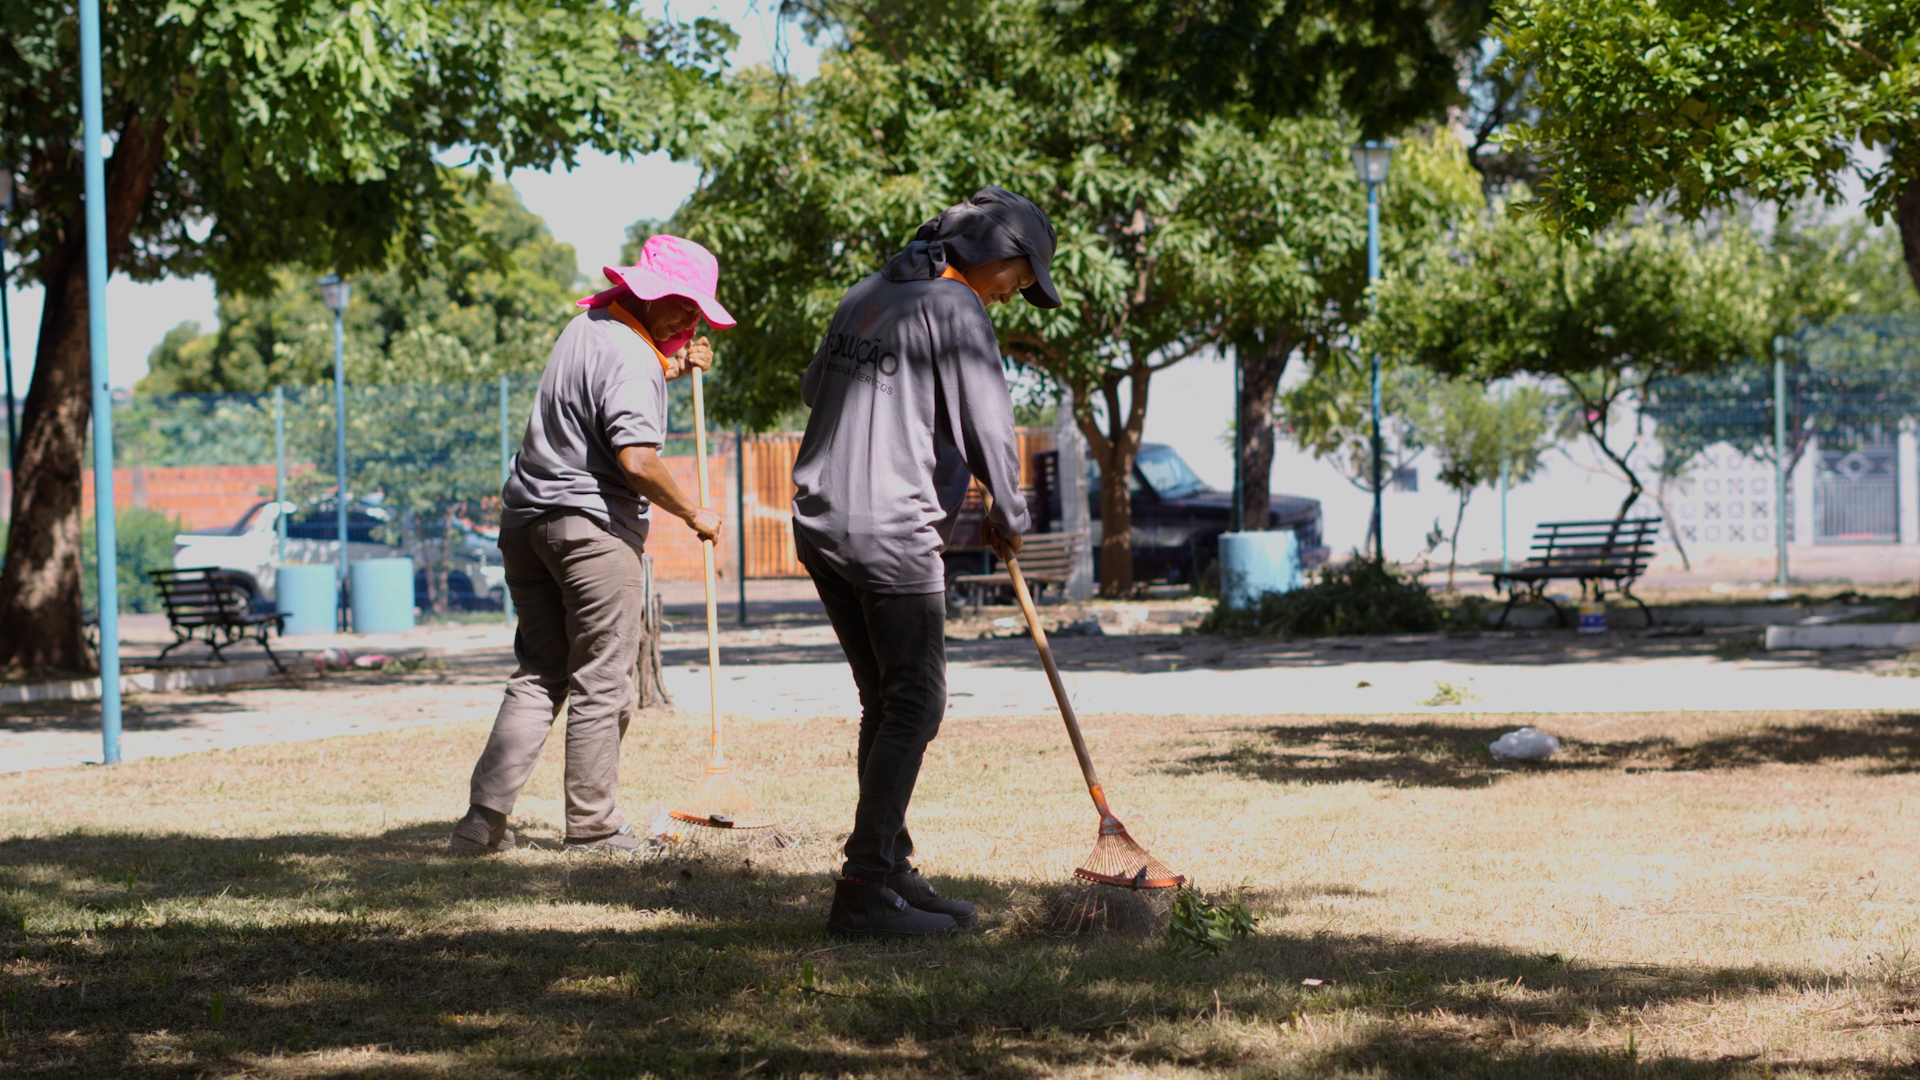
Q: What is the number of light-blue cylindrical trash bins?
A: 3